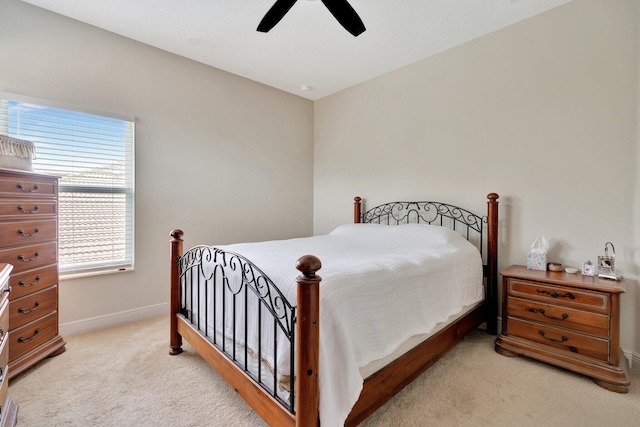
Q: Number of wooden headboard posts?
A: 2